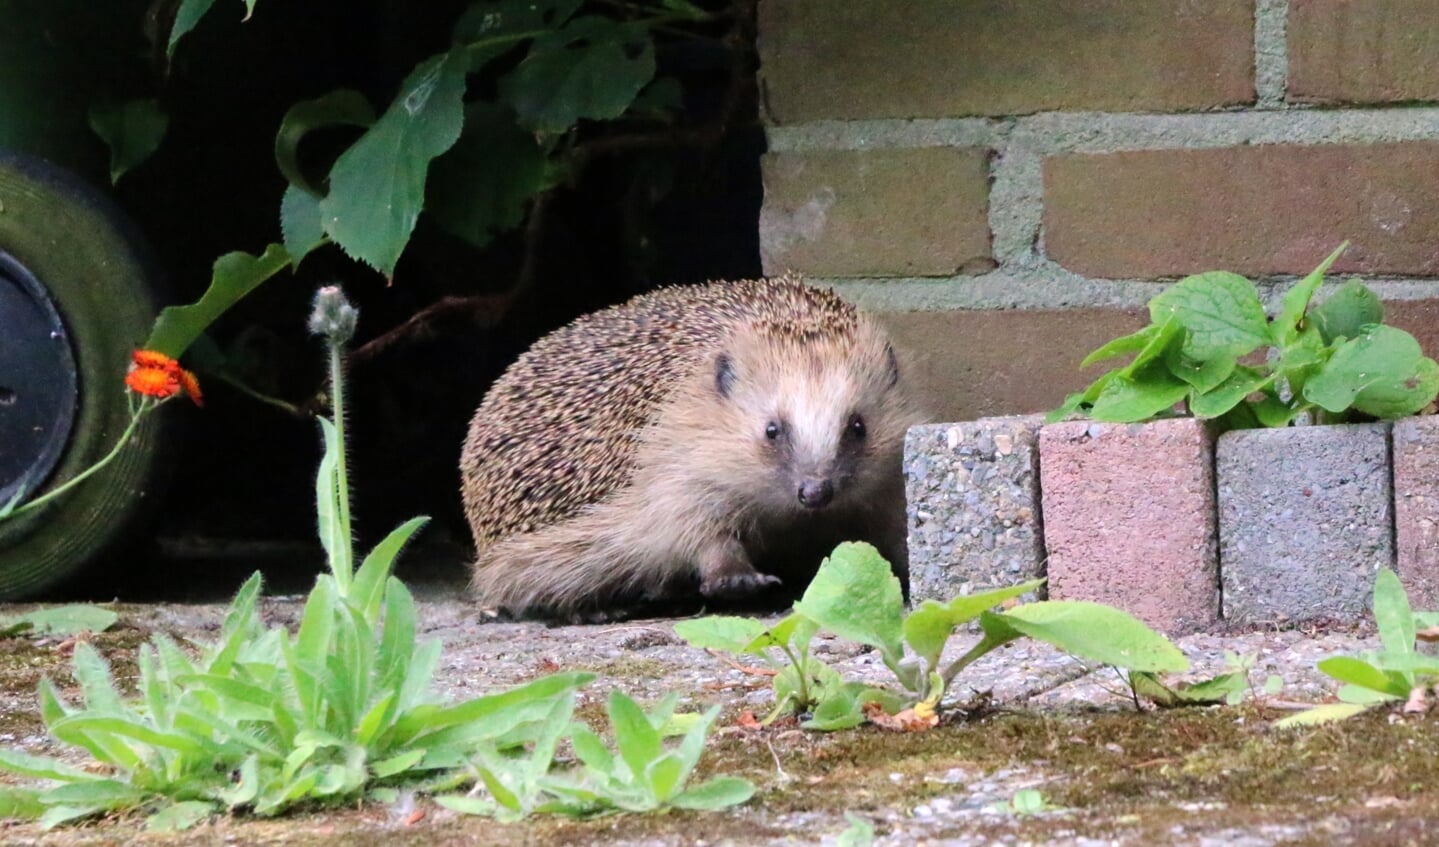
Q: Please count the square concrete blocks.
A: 4